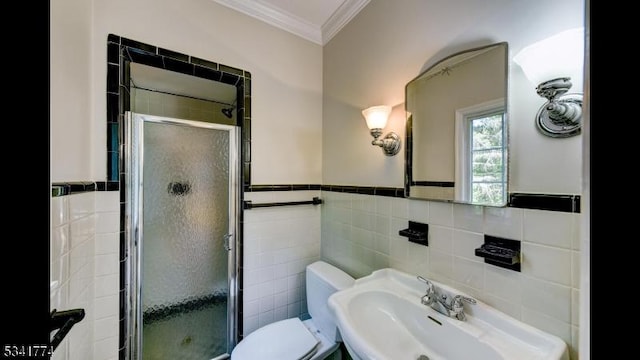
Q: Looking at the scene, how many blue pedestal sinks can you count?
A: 0